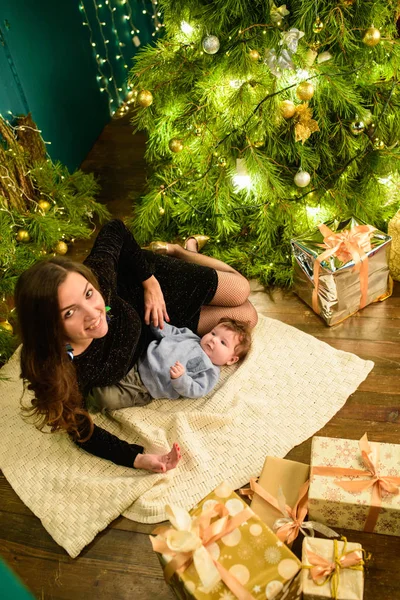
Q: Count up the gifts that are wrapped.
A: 5